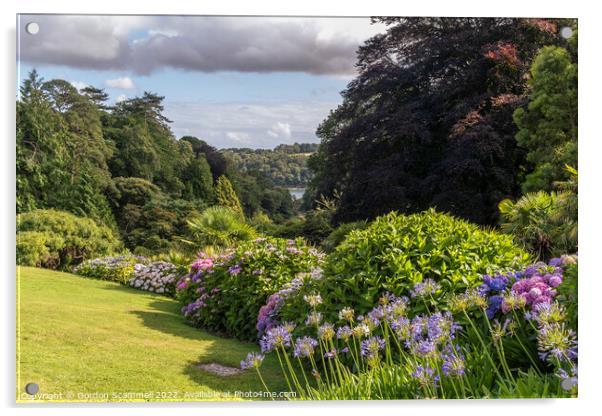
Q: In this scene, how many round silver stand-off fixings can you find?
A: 4